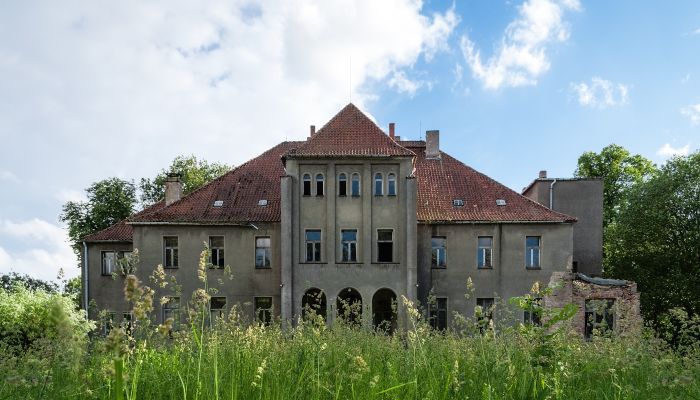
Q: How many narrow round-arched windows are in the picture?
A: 6